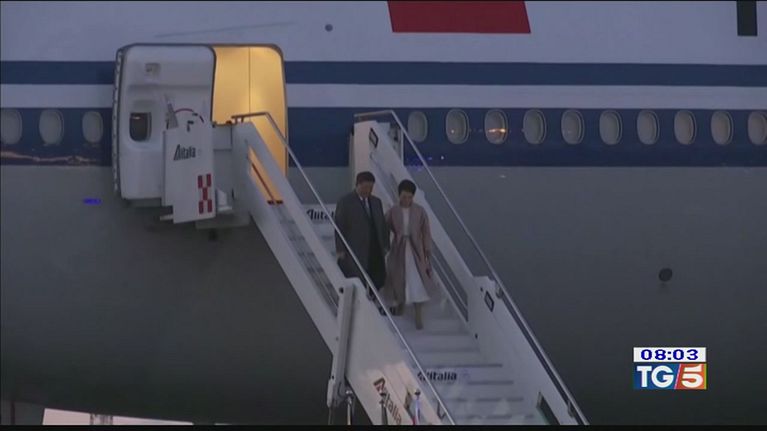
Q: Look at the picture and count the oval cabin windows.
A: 13